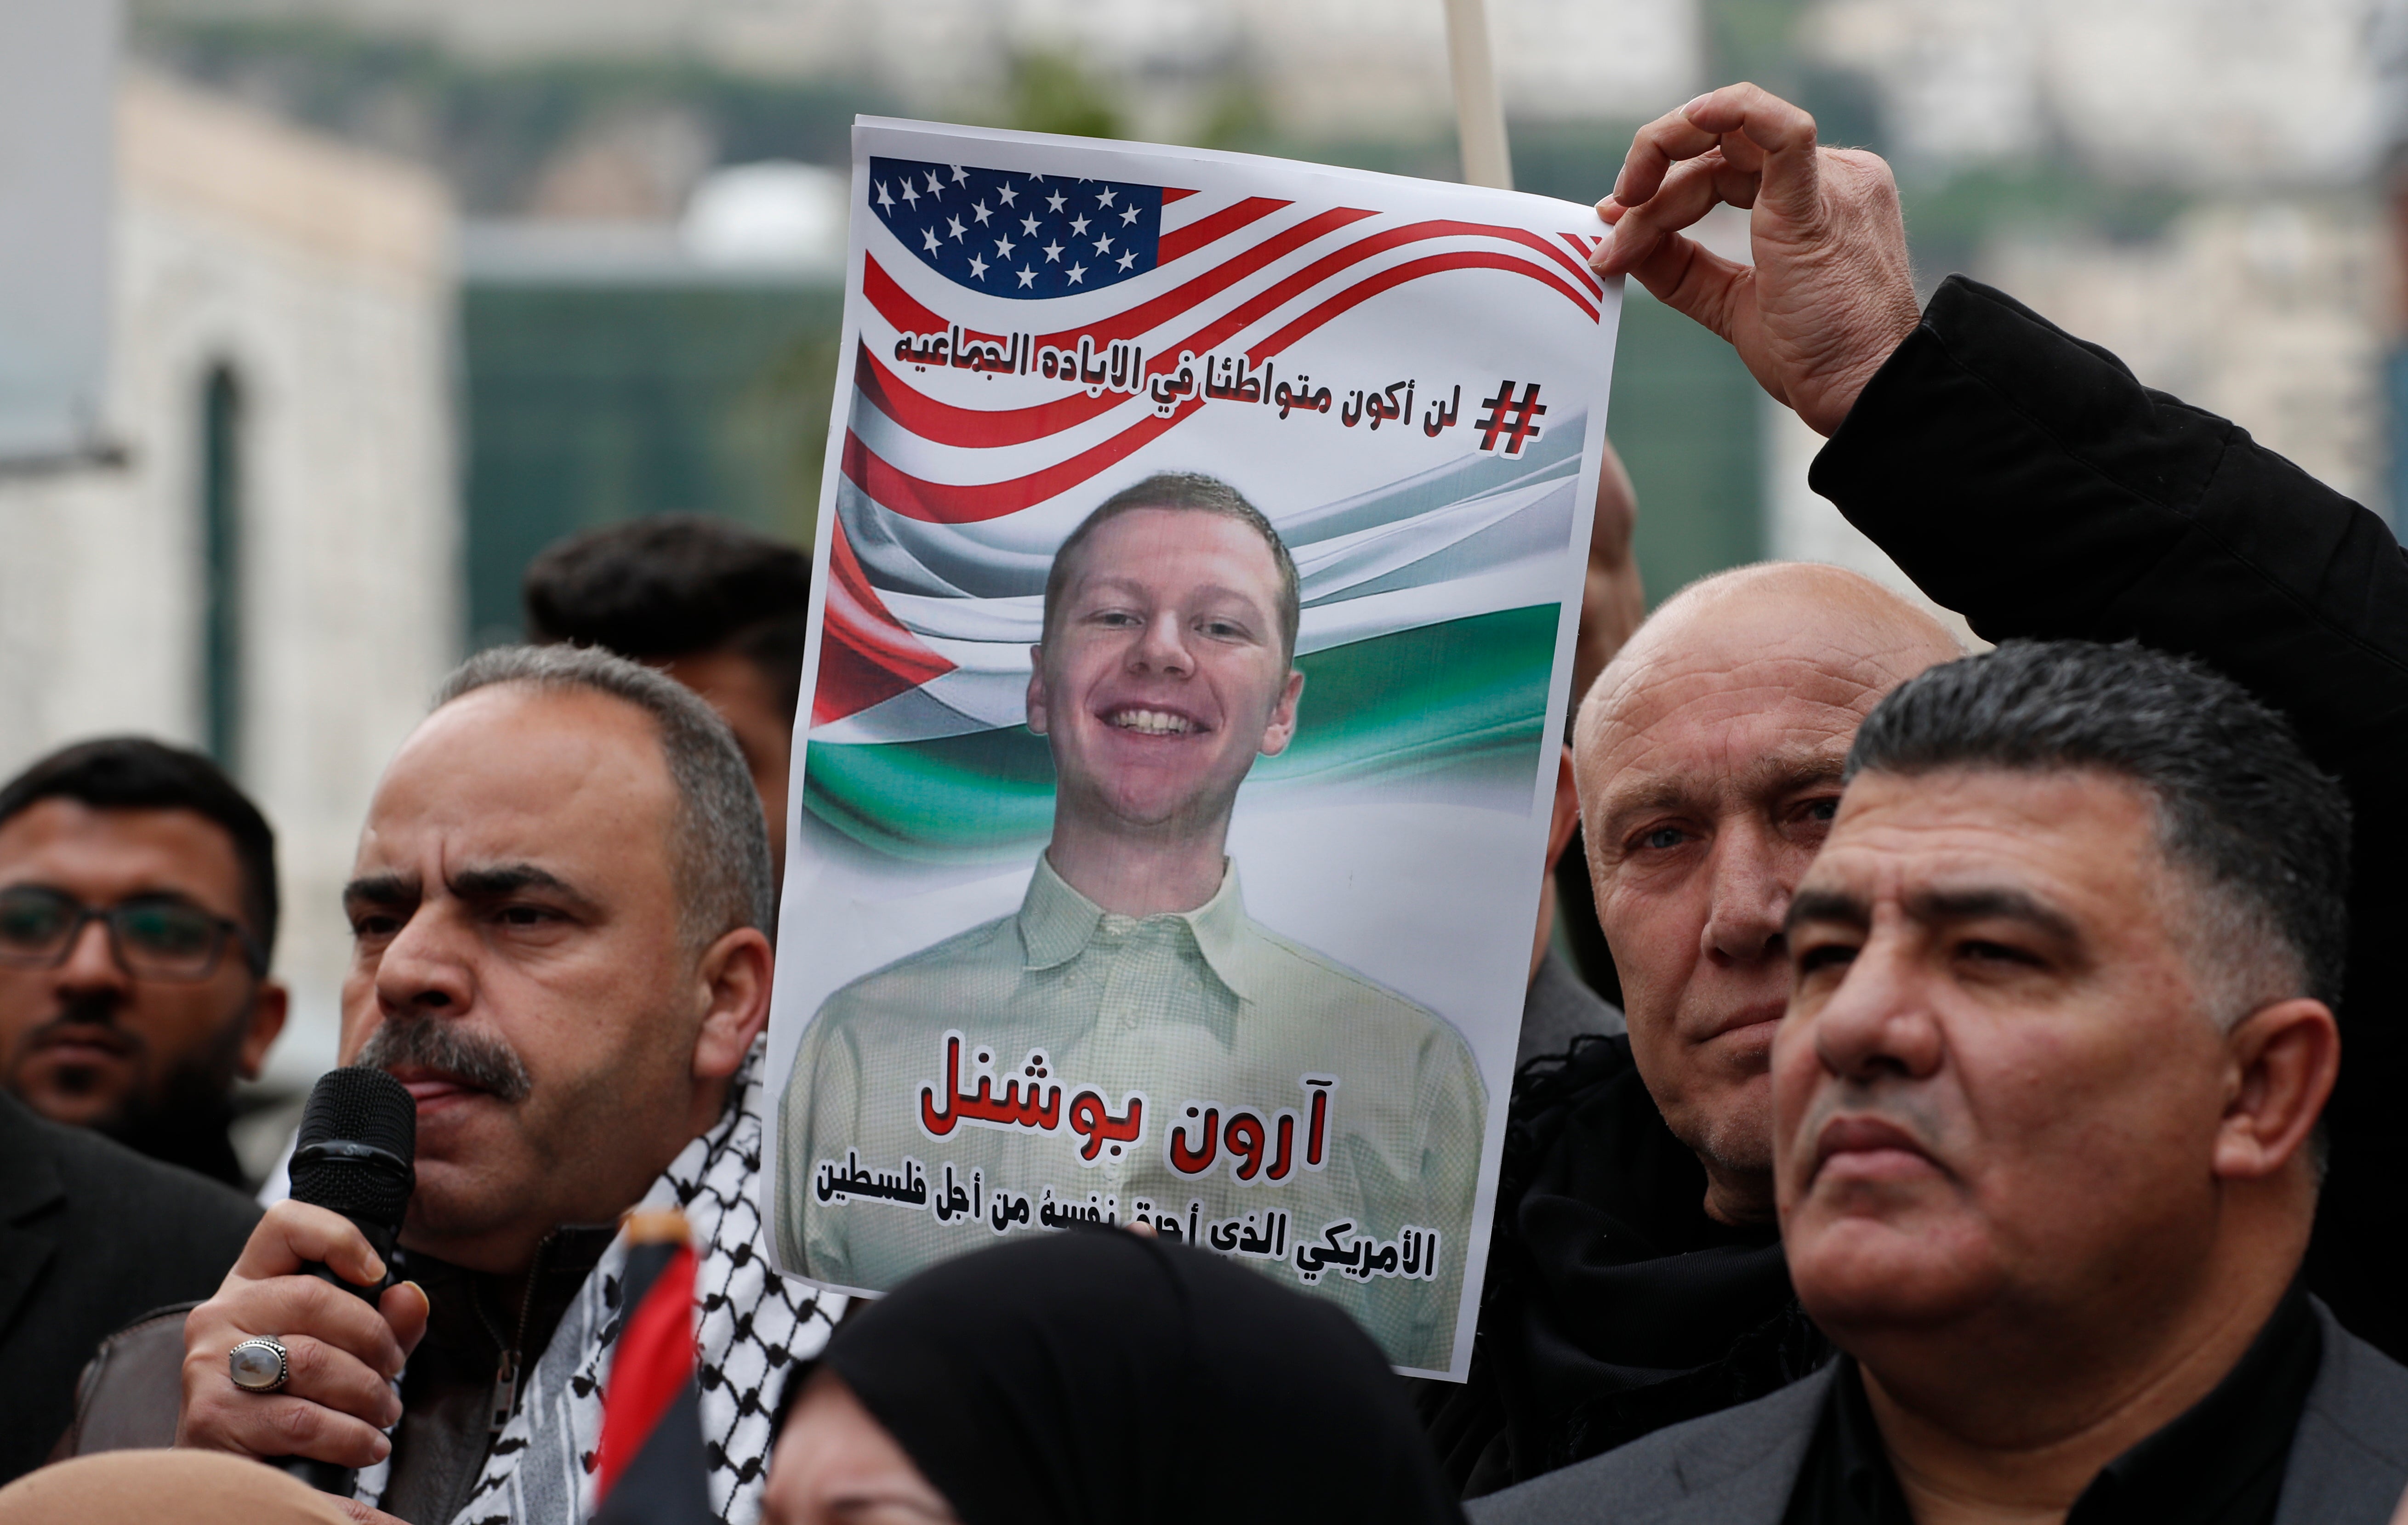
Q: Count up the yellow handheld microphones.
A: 0